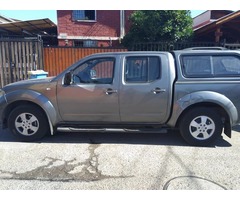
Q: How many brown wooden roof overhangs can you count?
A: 2